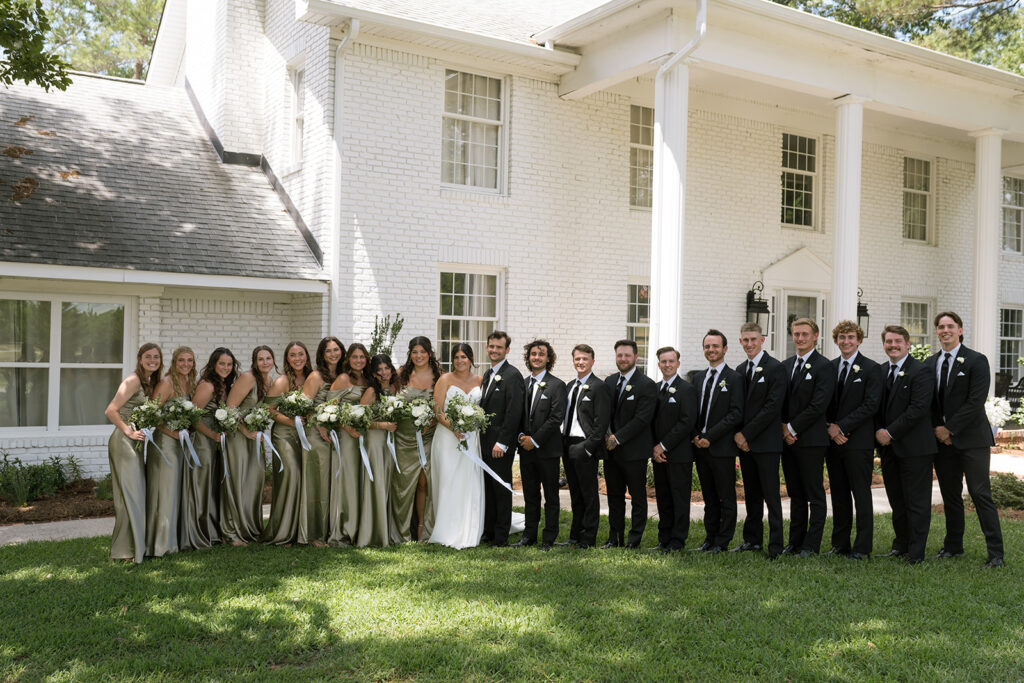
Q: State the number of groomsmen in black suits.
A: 10